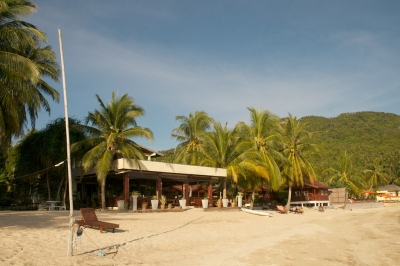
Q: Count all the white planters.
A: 7